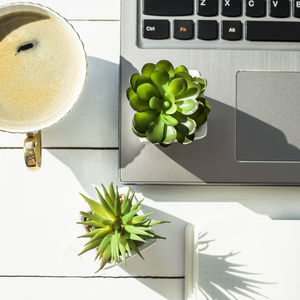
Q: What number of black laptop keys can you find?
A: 11